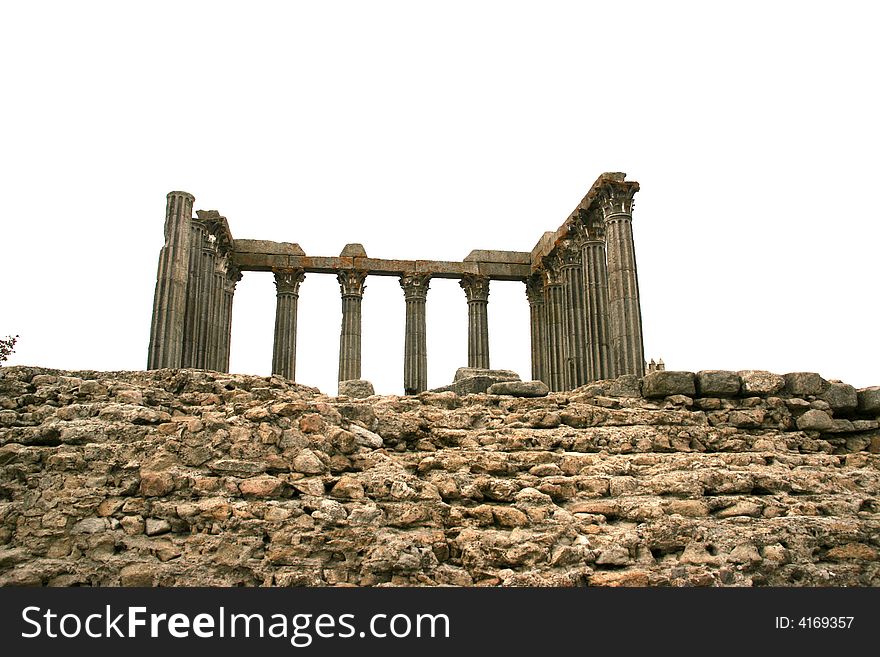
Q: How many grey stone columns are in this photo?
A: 14